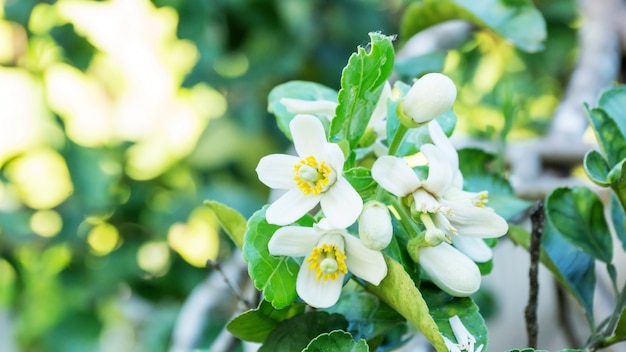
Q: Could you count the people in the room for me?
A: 0